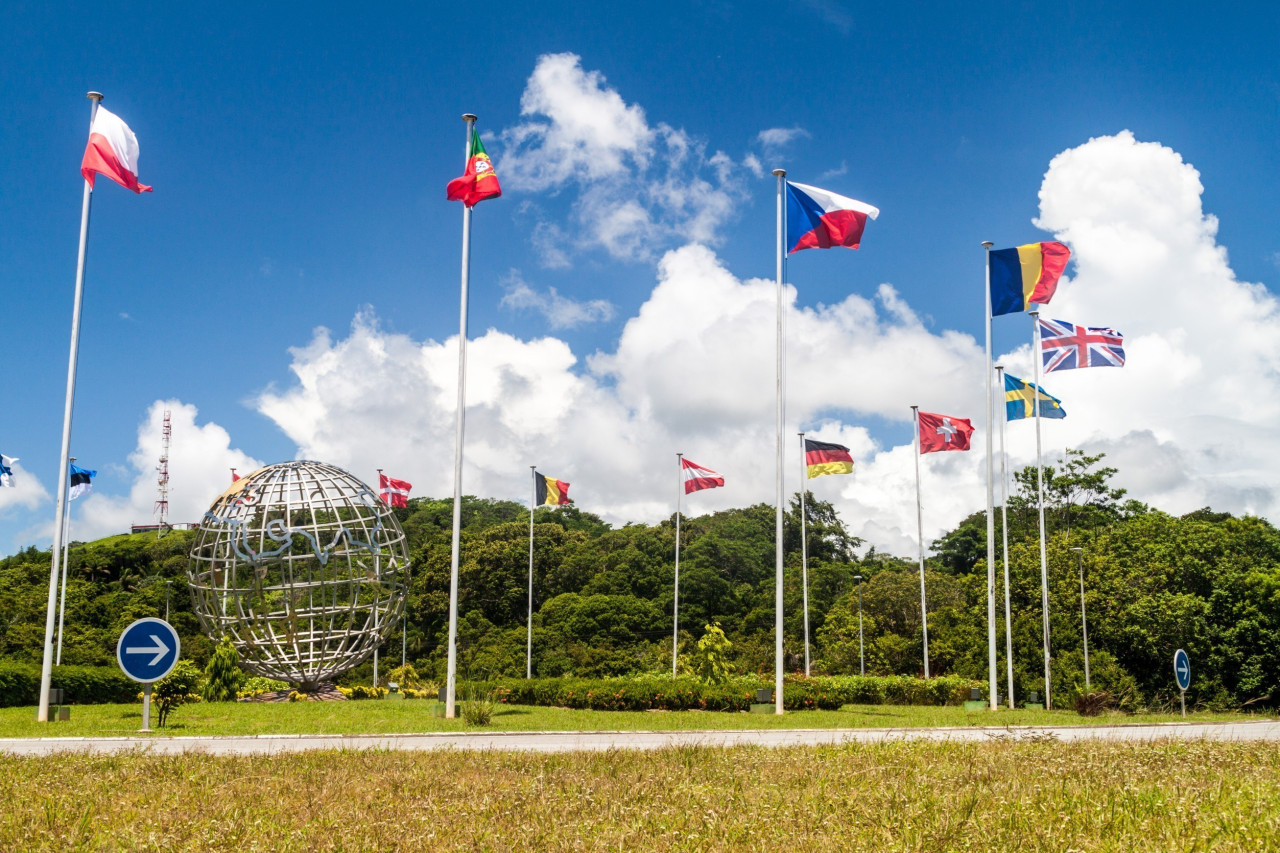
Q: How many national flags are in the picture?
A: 14